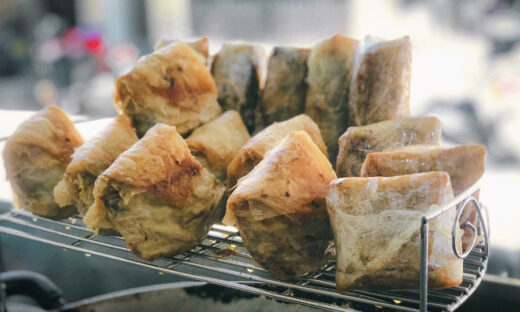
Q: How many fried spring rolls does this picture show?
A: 15